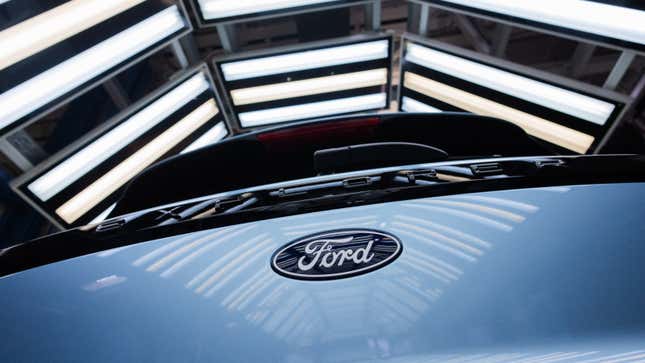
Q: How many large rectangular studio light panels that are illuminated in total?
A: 6